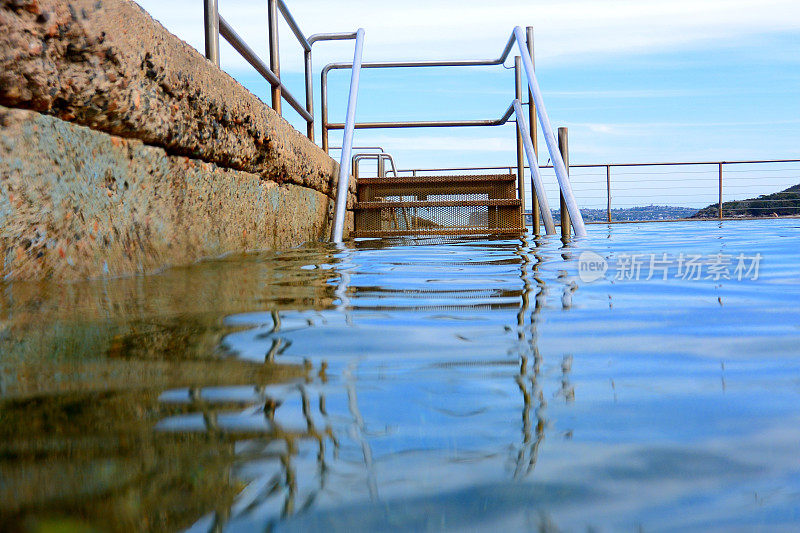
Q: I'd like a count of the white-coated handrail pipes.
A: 3